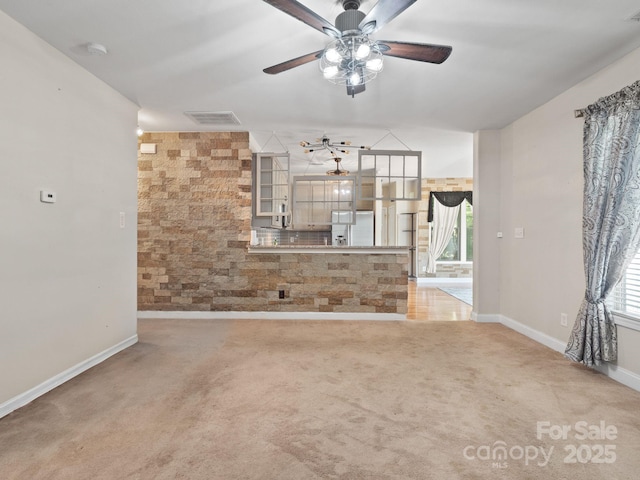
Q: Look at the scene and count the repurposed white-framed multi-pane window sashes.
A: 3